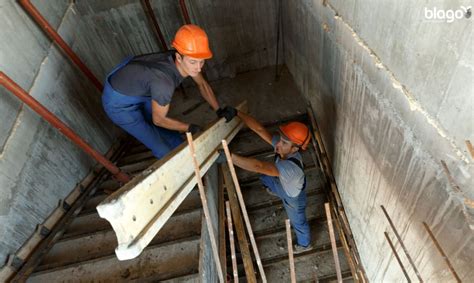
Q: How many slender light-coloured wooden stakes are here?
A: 5